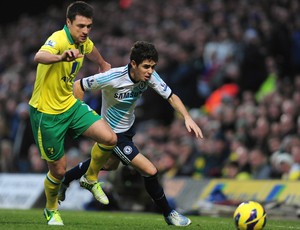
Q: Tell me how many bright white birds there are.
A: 0